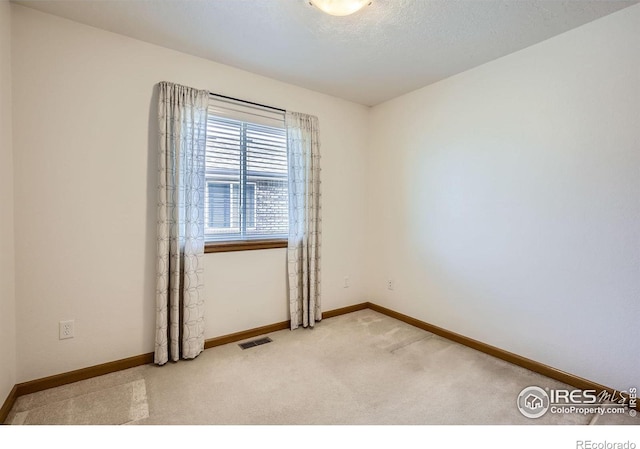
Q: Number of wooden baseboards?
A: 3